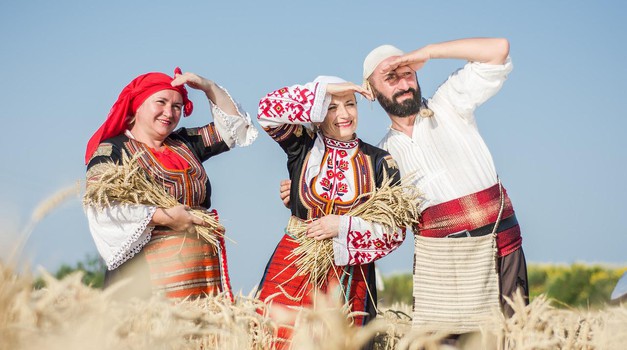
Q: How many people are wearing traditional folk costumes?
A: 3